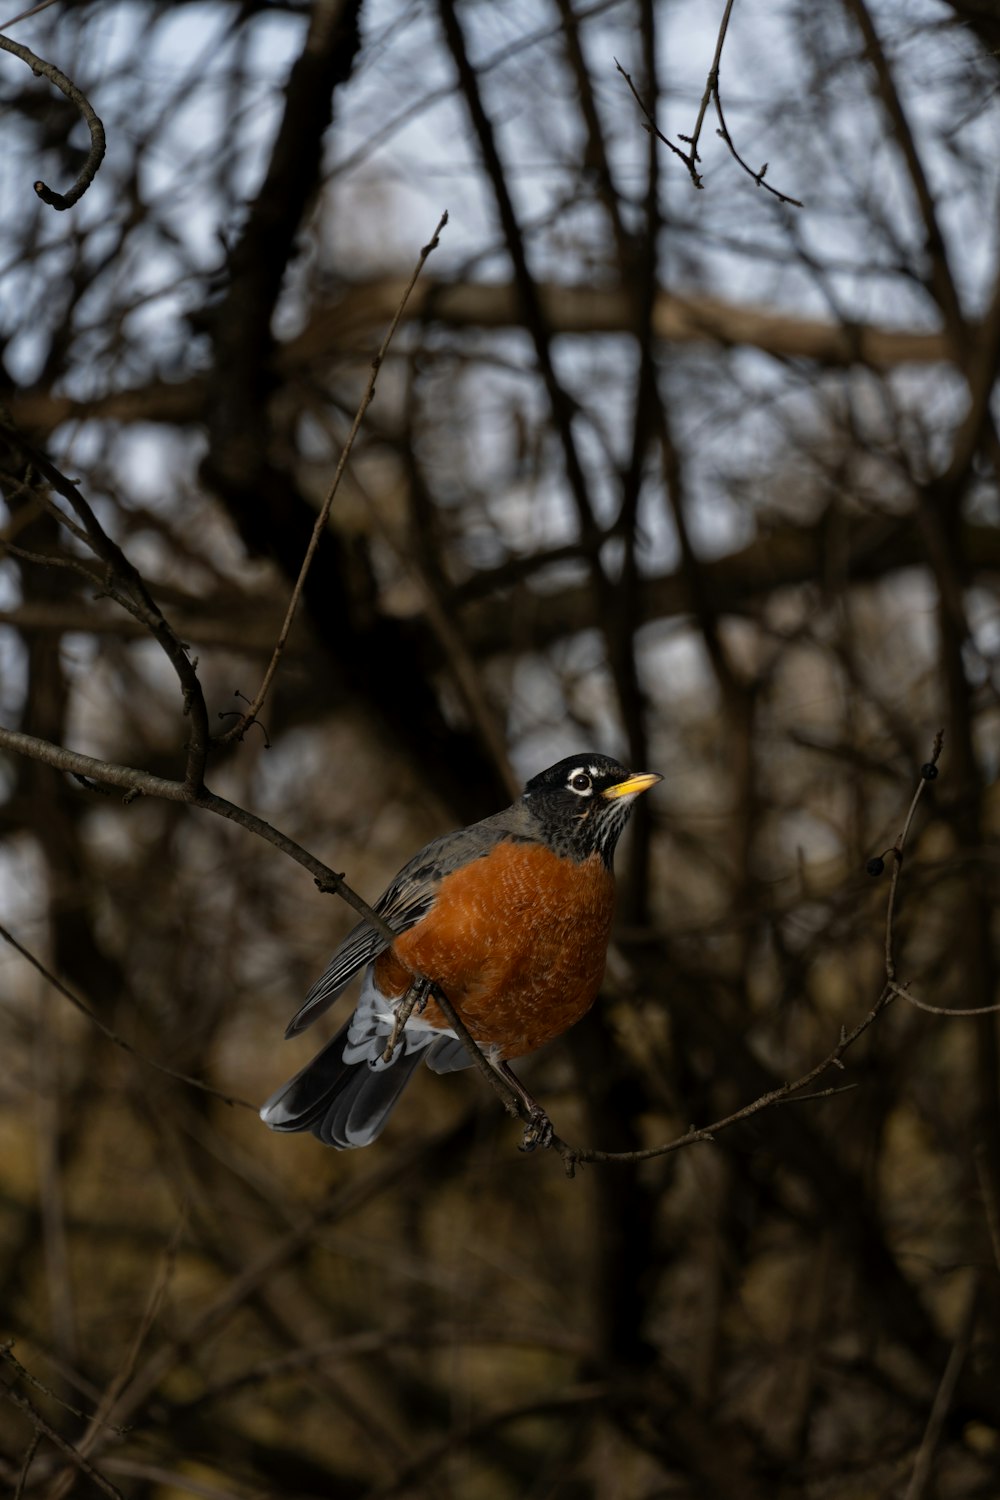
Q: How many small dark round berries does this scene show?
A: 2